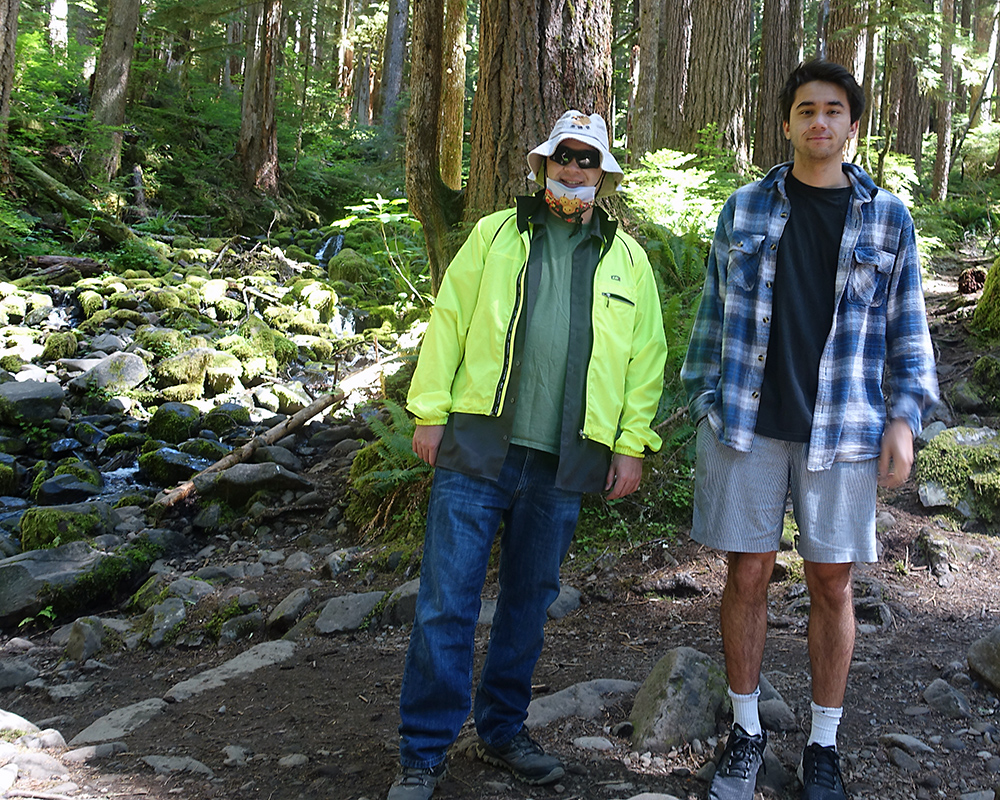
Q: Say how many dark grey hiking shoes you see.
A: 2